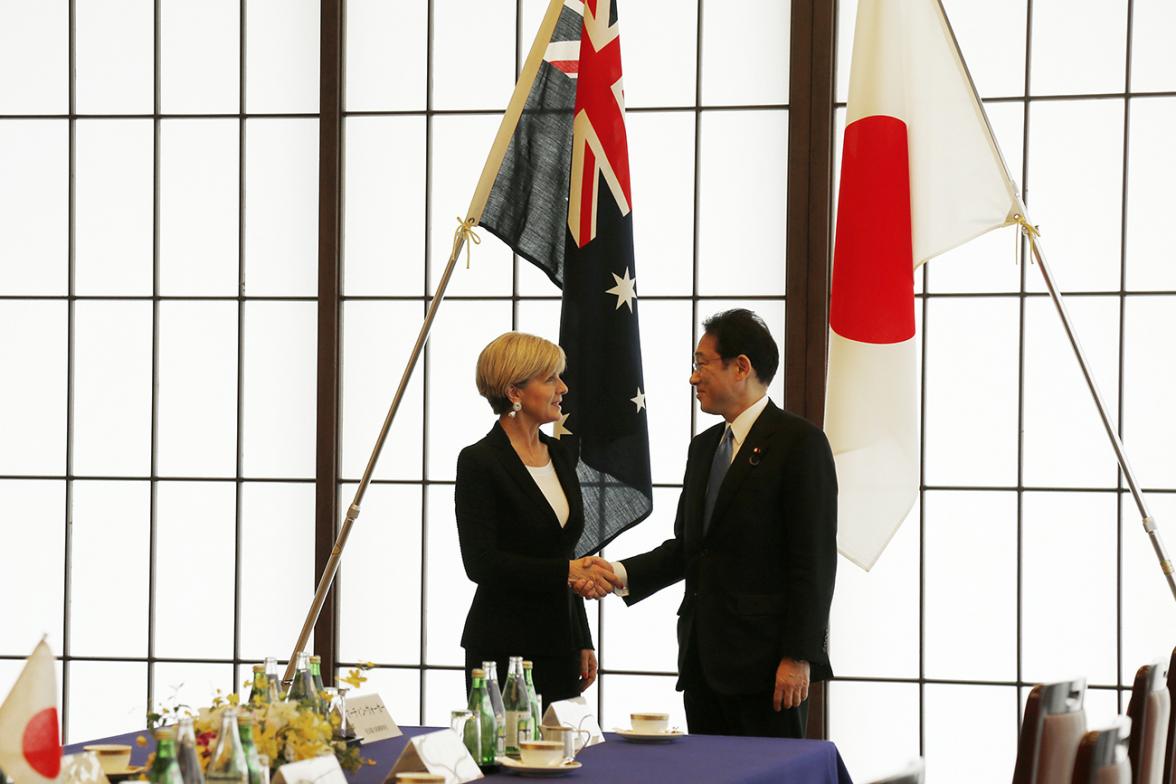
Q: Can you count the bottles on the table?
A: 12